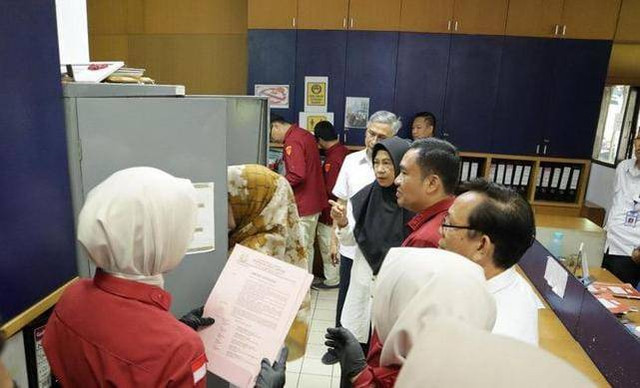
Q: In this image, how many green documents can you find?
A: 0